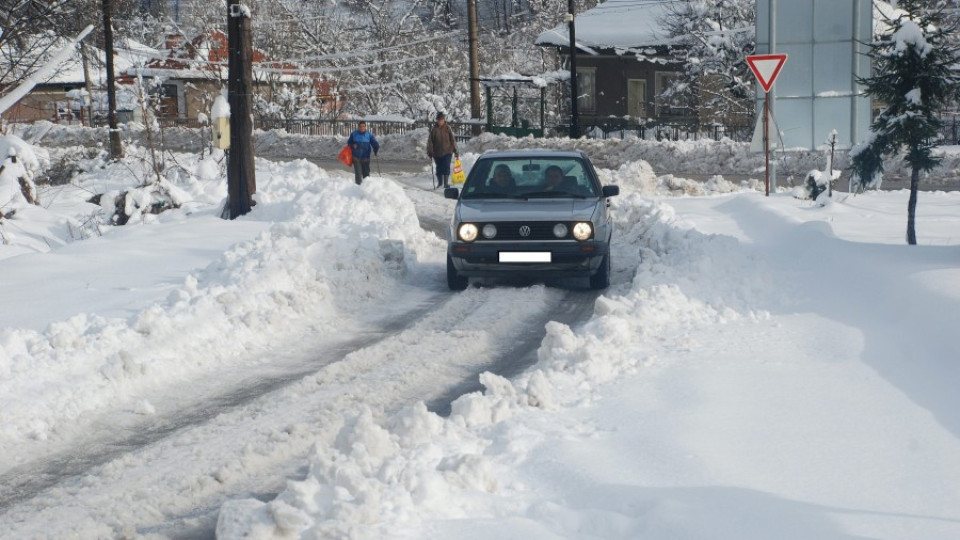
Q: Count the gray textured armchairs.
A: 0